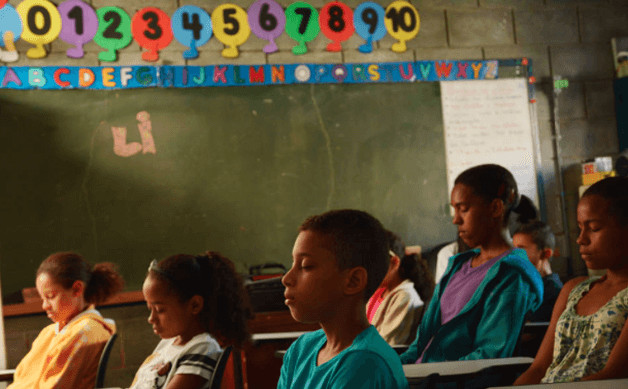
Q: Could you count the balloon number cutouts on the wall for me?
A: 11